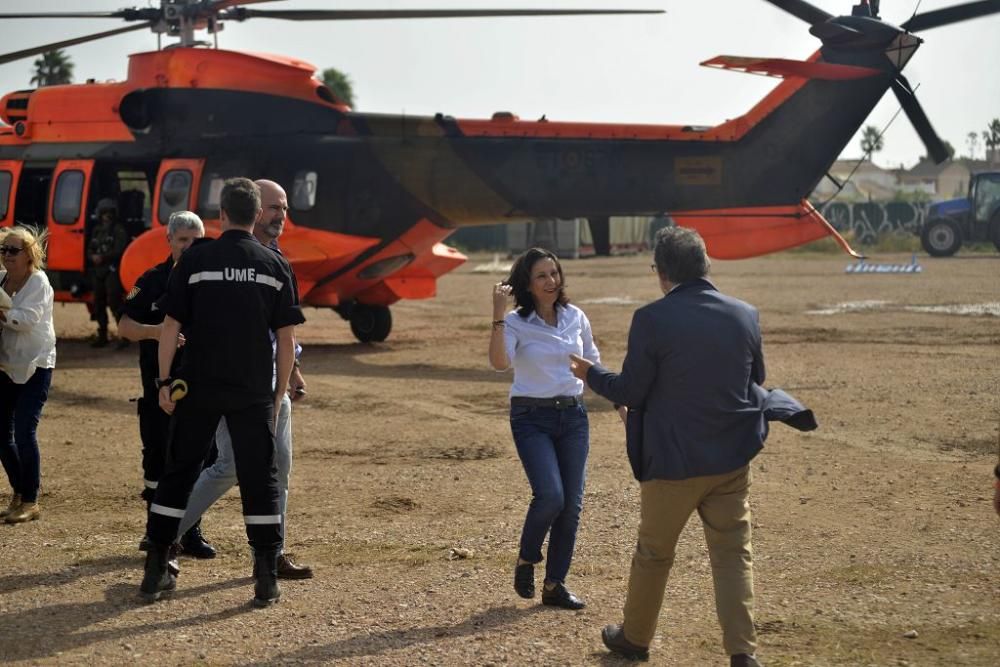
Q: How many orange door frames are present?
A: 3